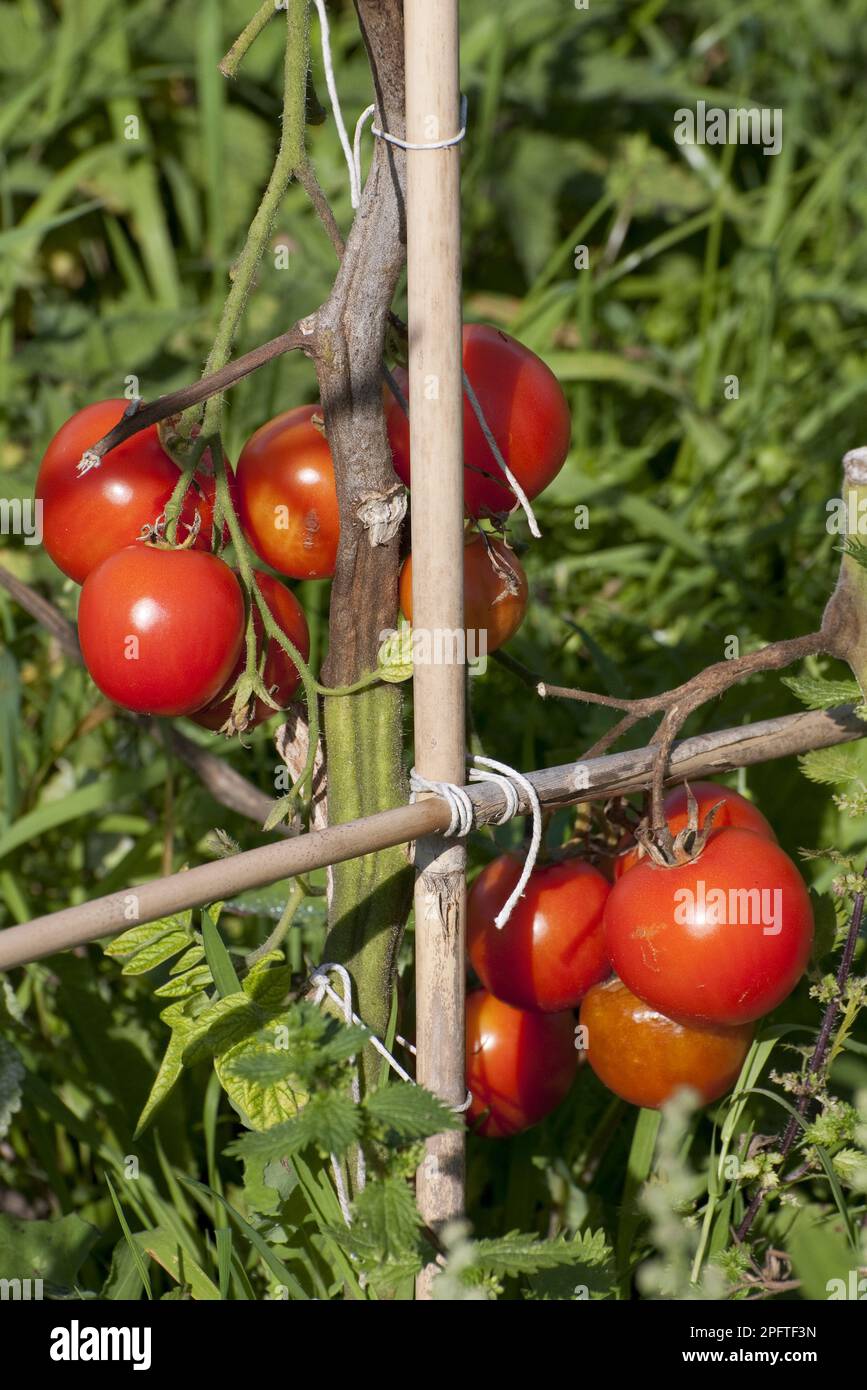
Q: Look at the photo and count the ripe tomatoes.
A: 11